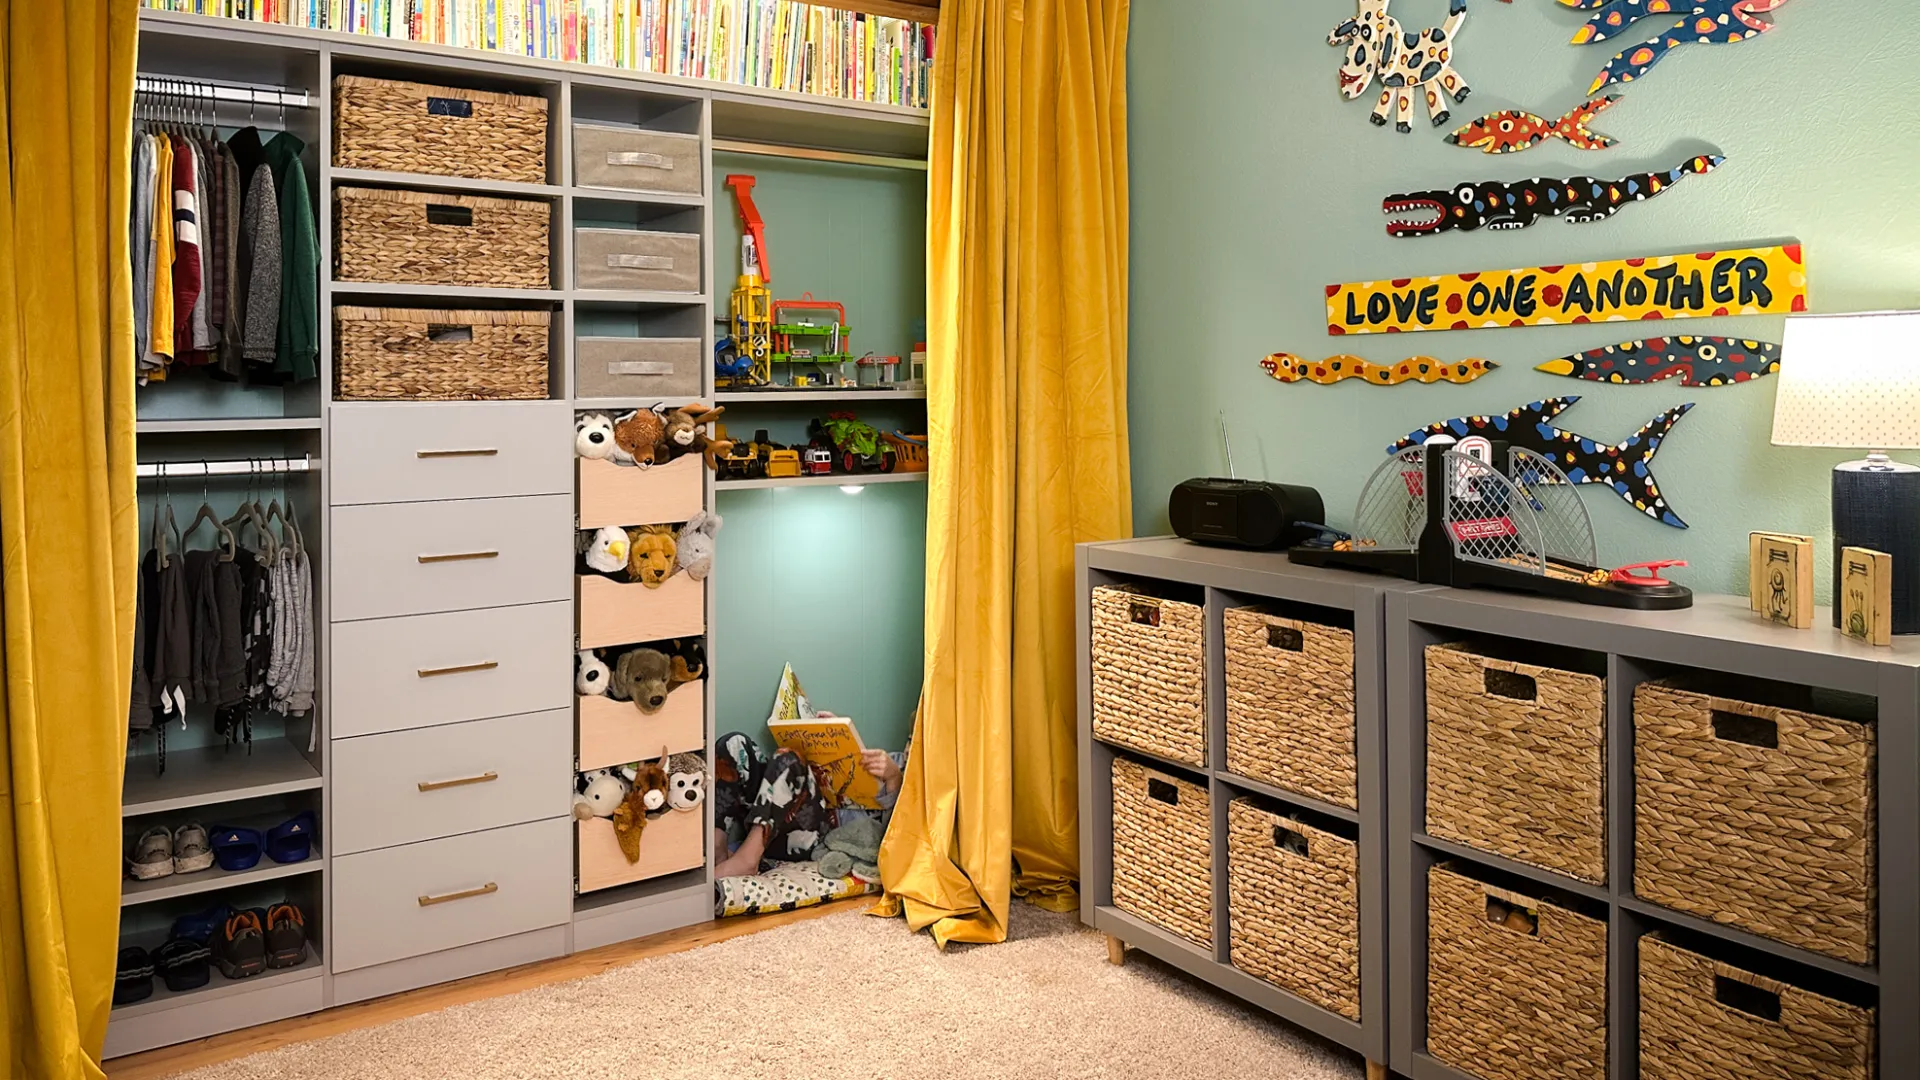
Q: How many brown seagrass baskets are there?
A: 11